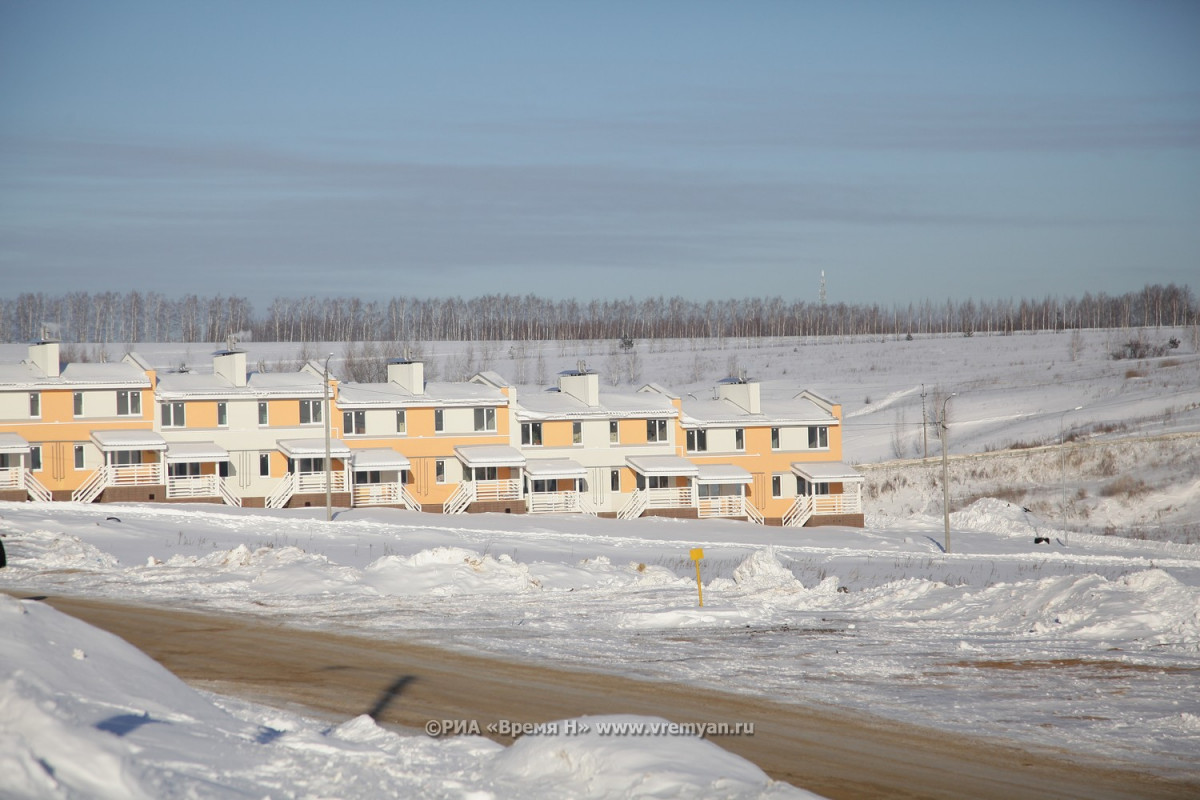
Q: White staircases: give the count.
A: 10